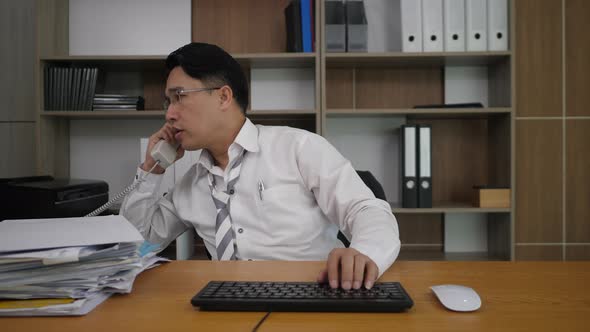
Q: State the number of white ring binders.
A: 5